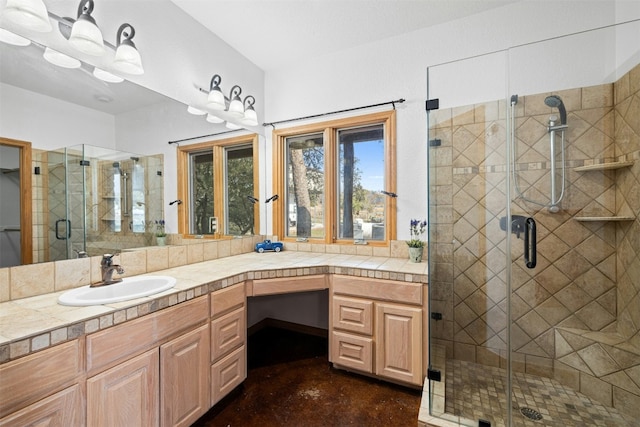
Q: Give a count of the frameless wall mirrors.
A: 1